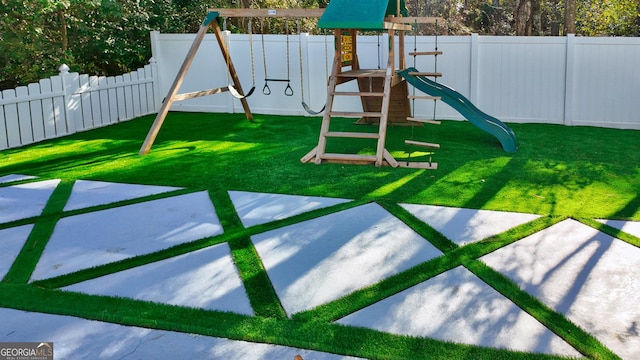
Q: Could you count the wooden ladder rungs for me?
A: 9